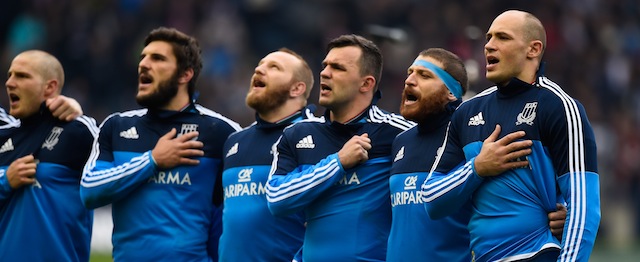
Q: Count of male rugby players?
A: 6